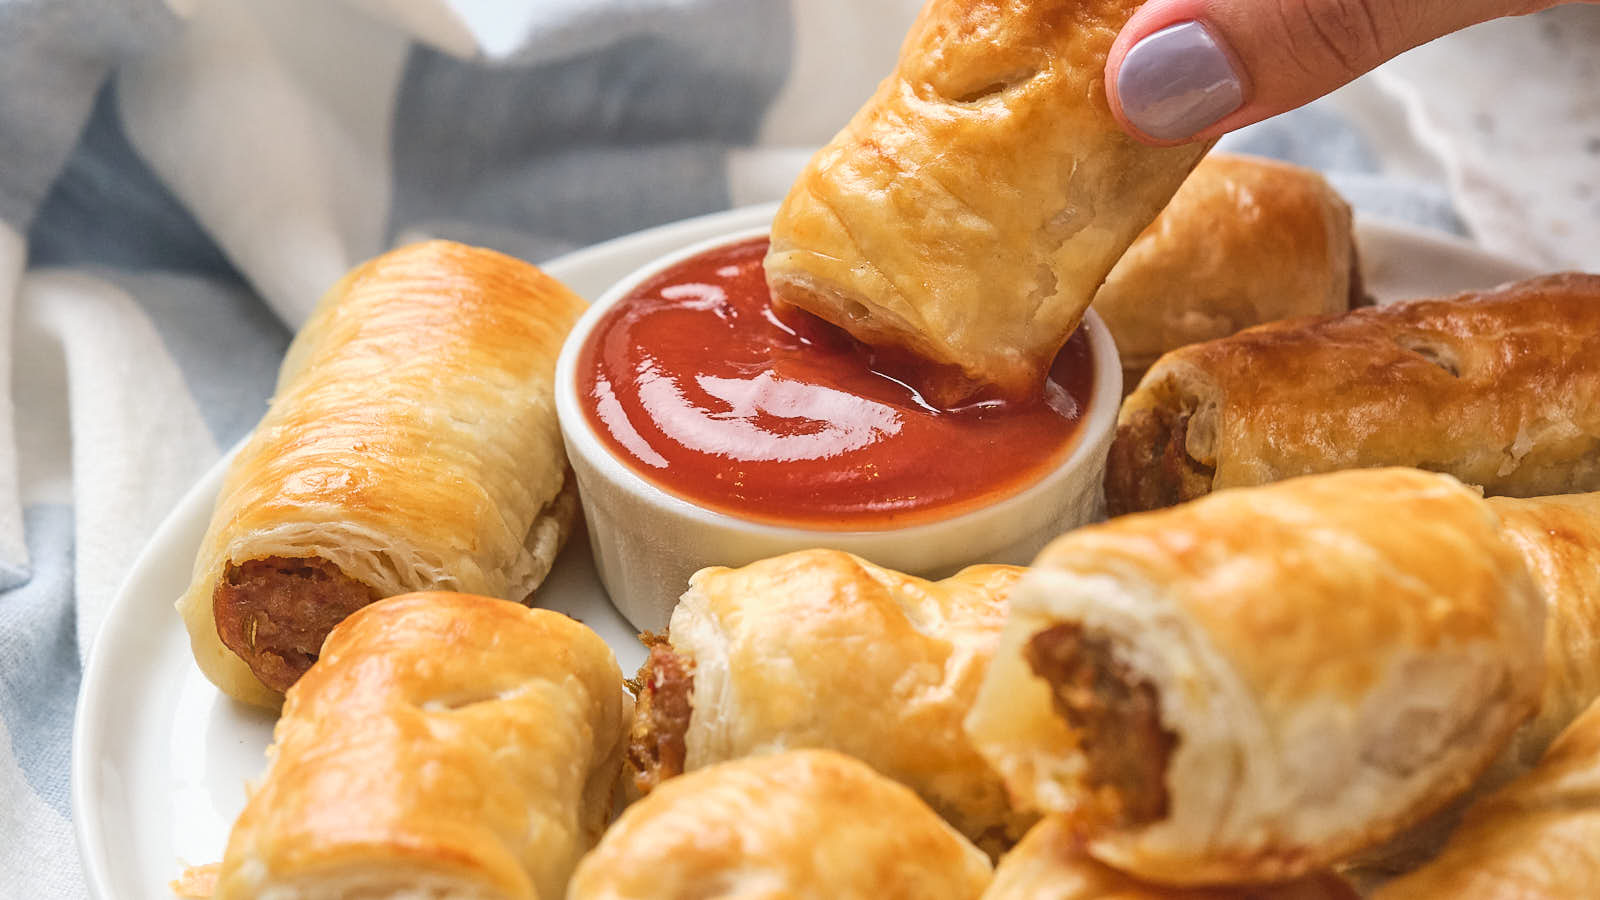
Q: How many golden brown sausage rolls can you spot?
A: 11